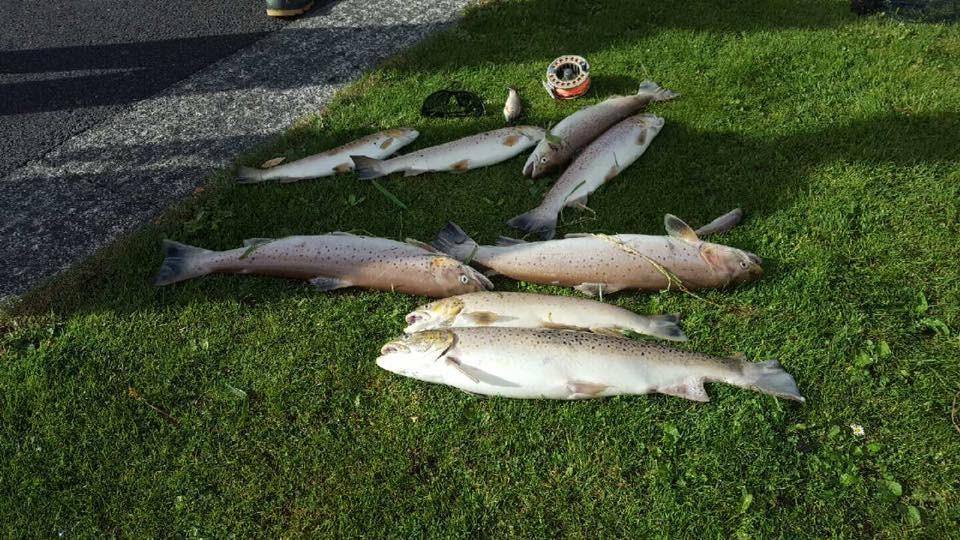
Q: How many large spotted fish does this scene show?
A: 8